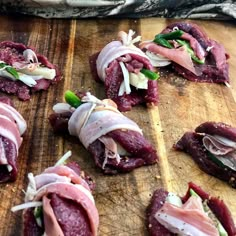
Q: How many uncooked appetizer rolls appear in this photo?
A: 8